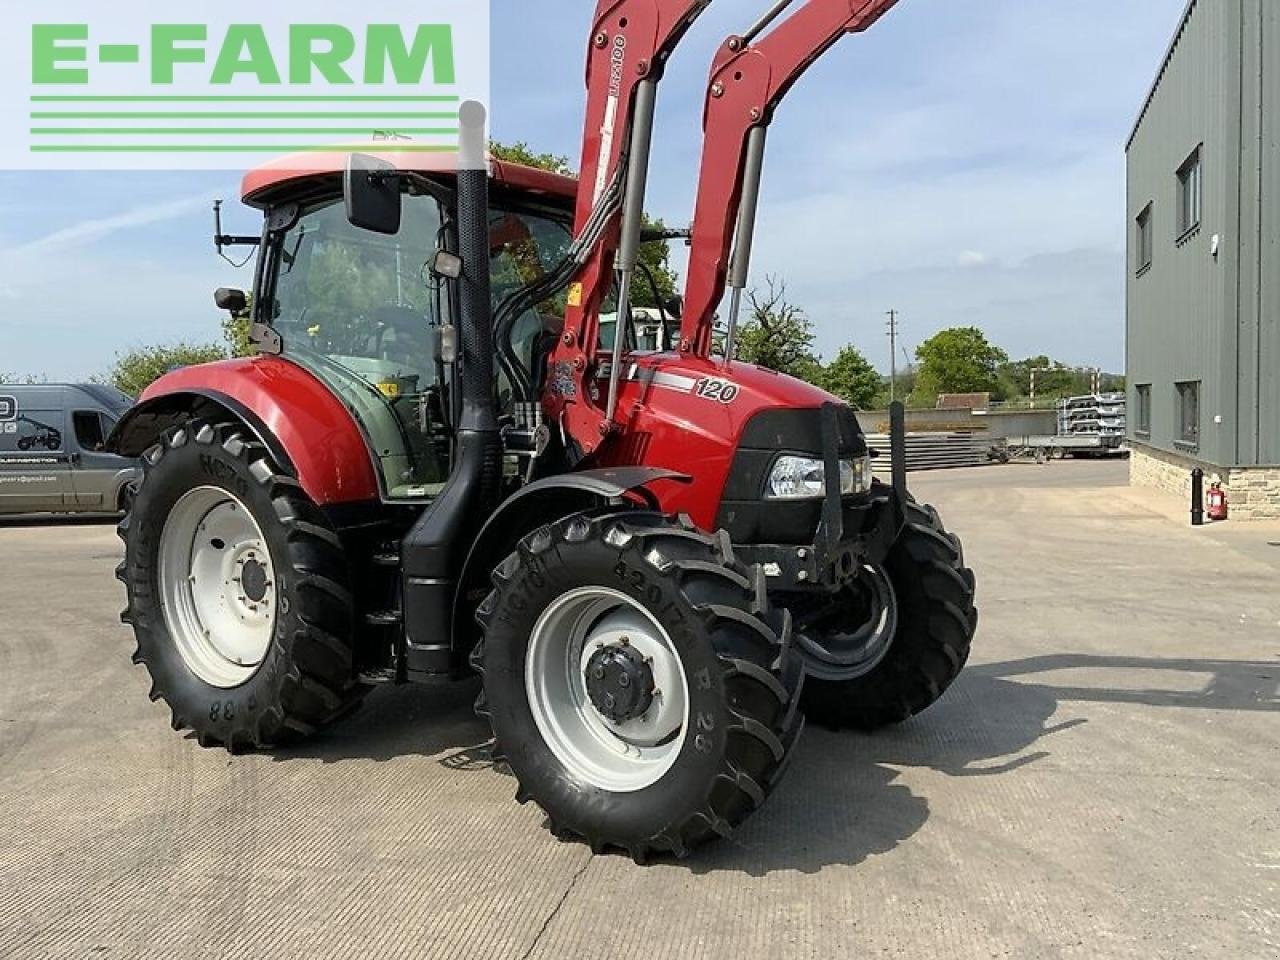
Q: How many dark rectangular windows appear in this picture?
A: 4